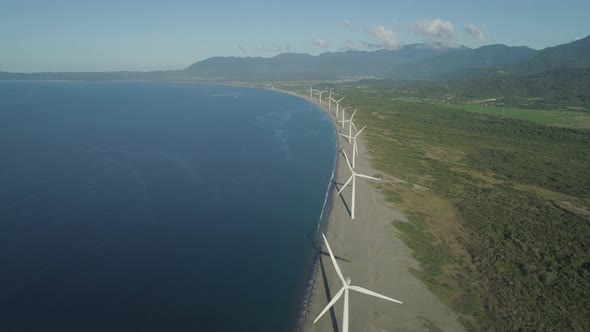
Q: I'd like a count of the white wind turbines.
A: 9